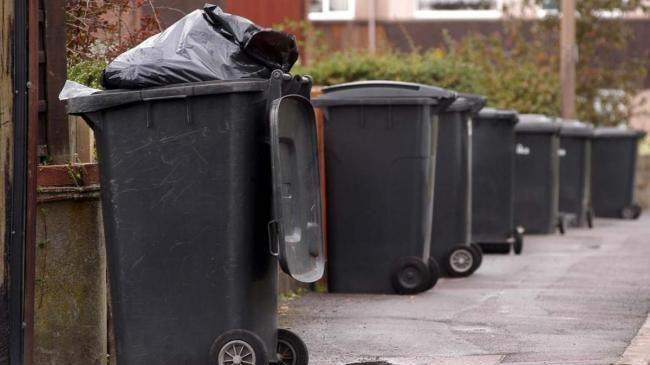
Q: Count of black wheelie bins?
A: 7